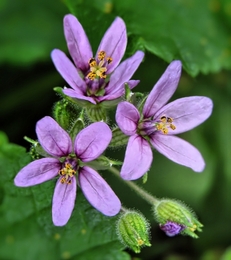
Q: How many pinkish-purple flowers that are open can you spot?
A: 3